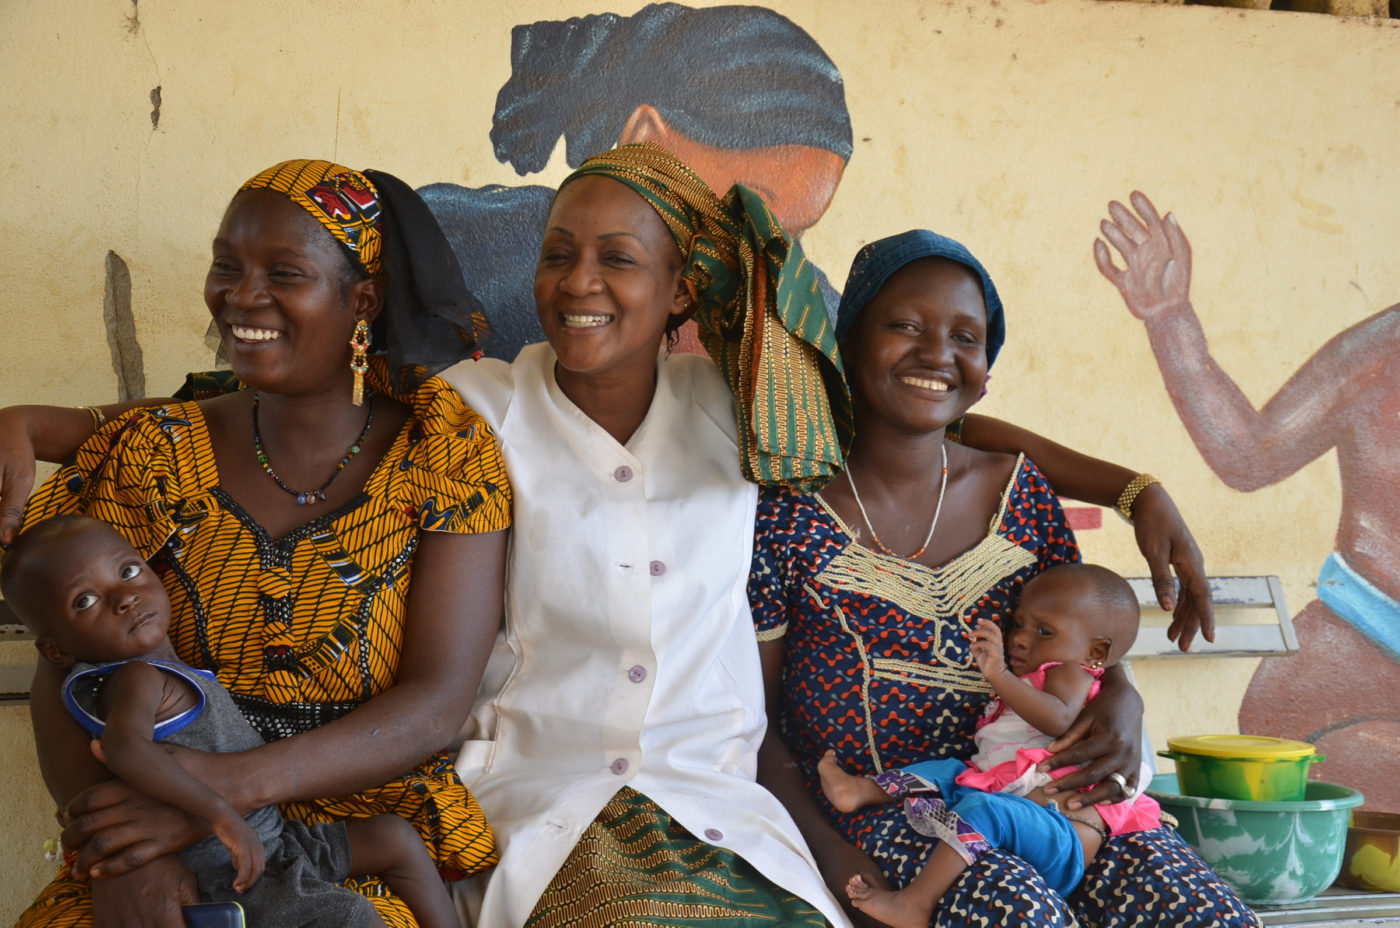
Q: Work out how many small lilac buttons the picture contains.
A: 5